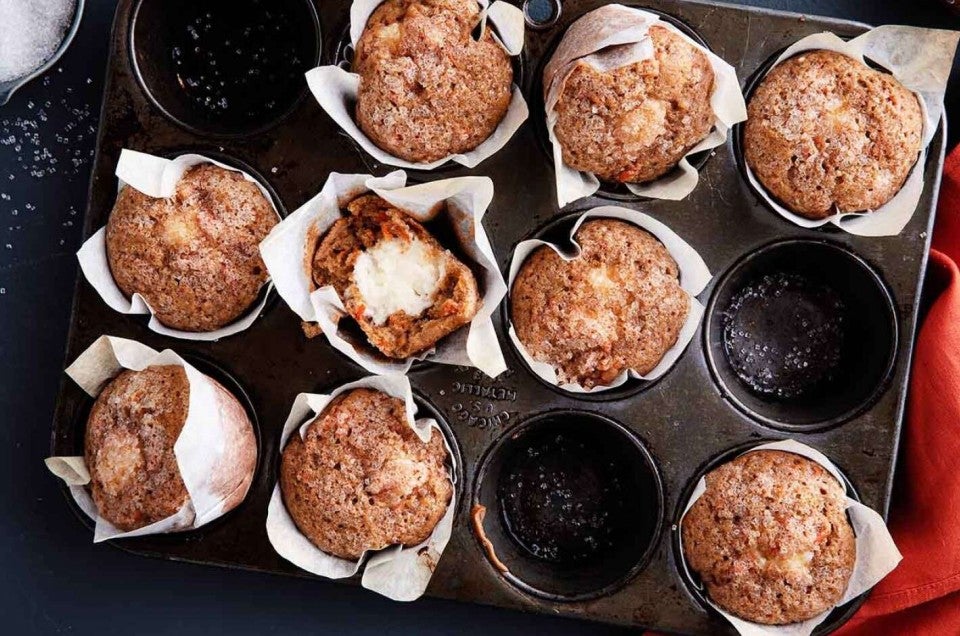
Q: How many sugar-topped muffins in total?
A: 8